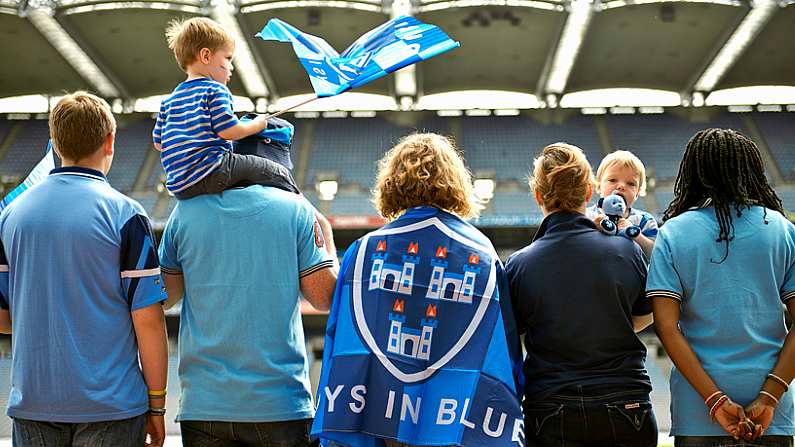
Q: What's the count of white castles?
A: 3